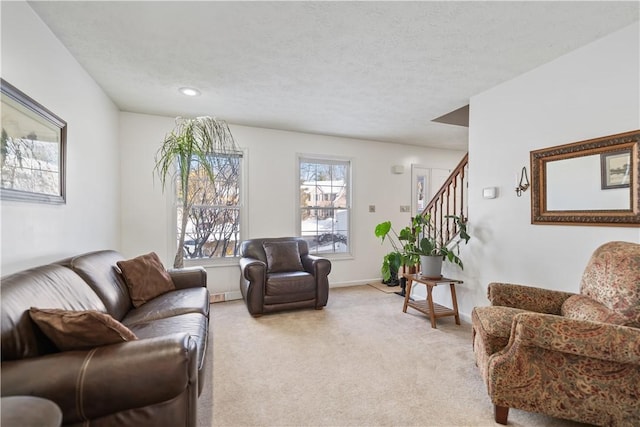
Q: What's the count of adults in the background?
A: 0